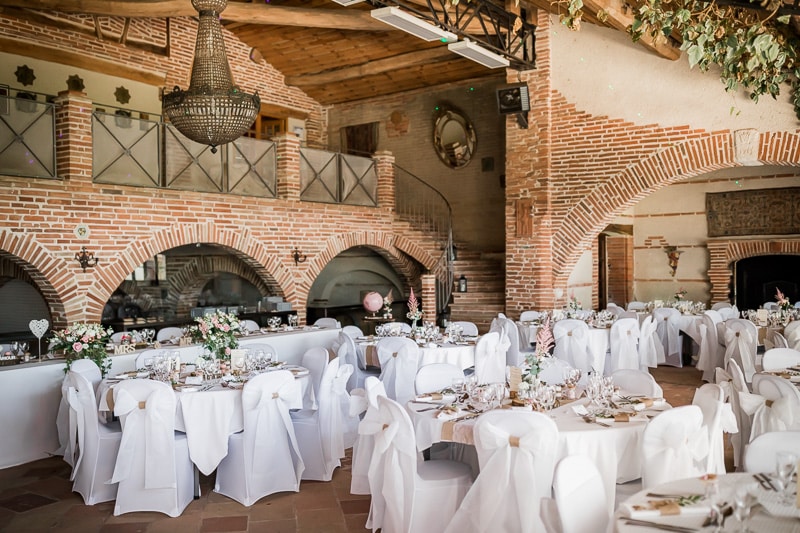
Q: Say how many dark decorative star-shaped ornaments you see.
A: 3